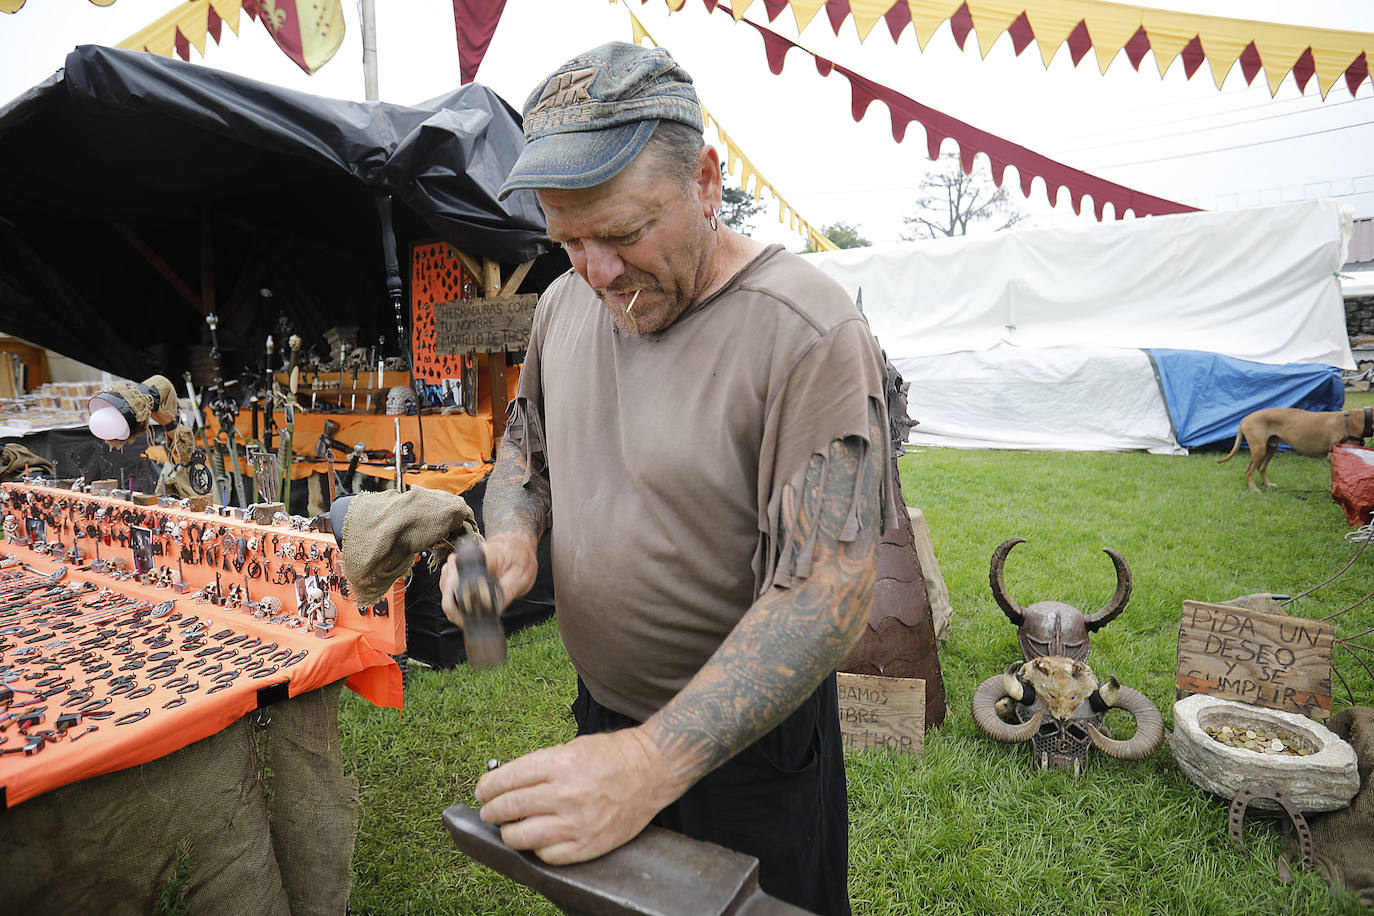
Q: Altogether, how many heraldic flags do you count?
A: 1